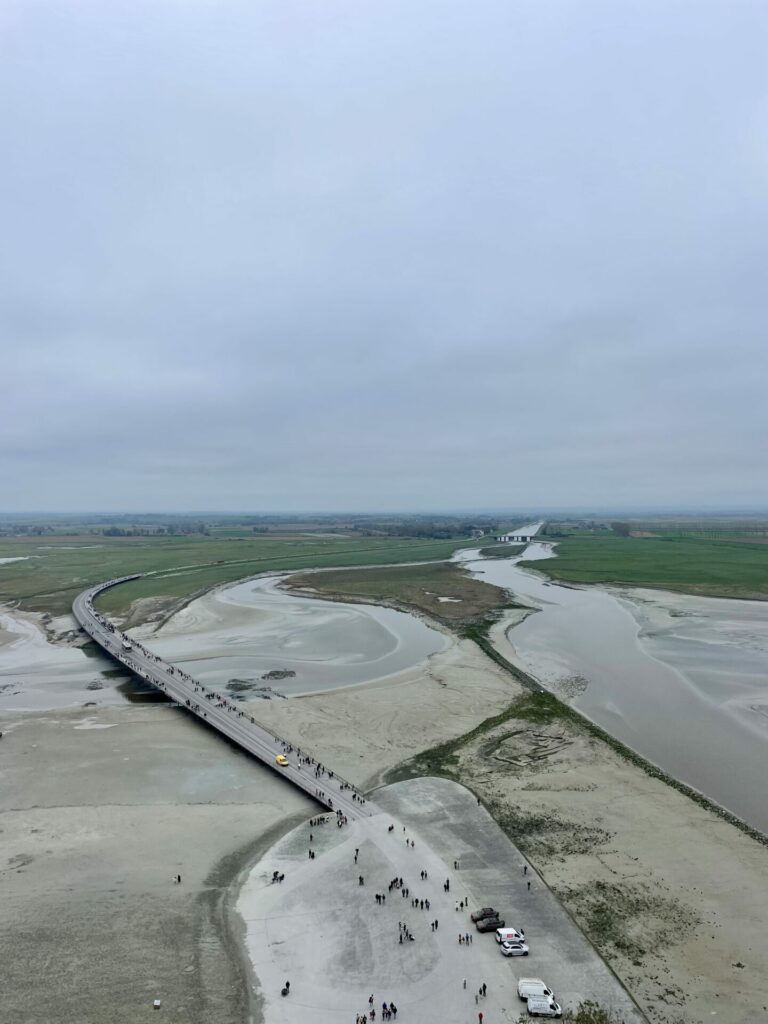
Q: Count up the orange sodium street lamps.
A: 0